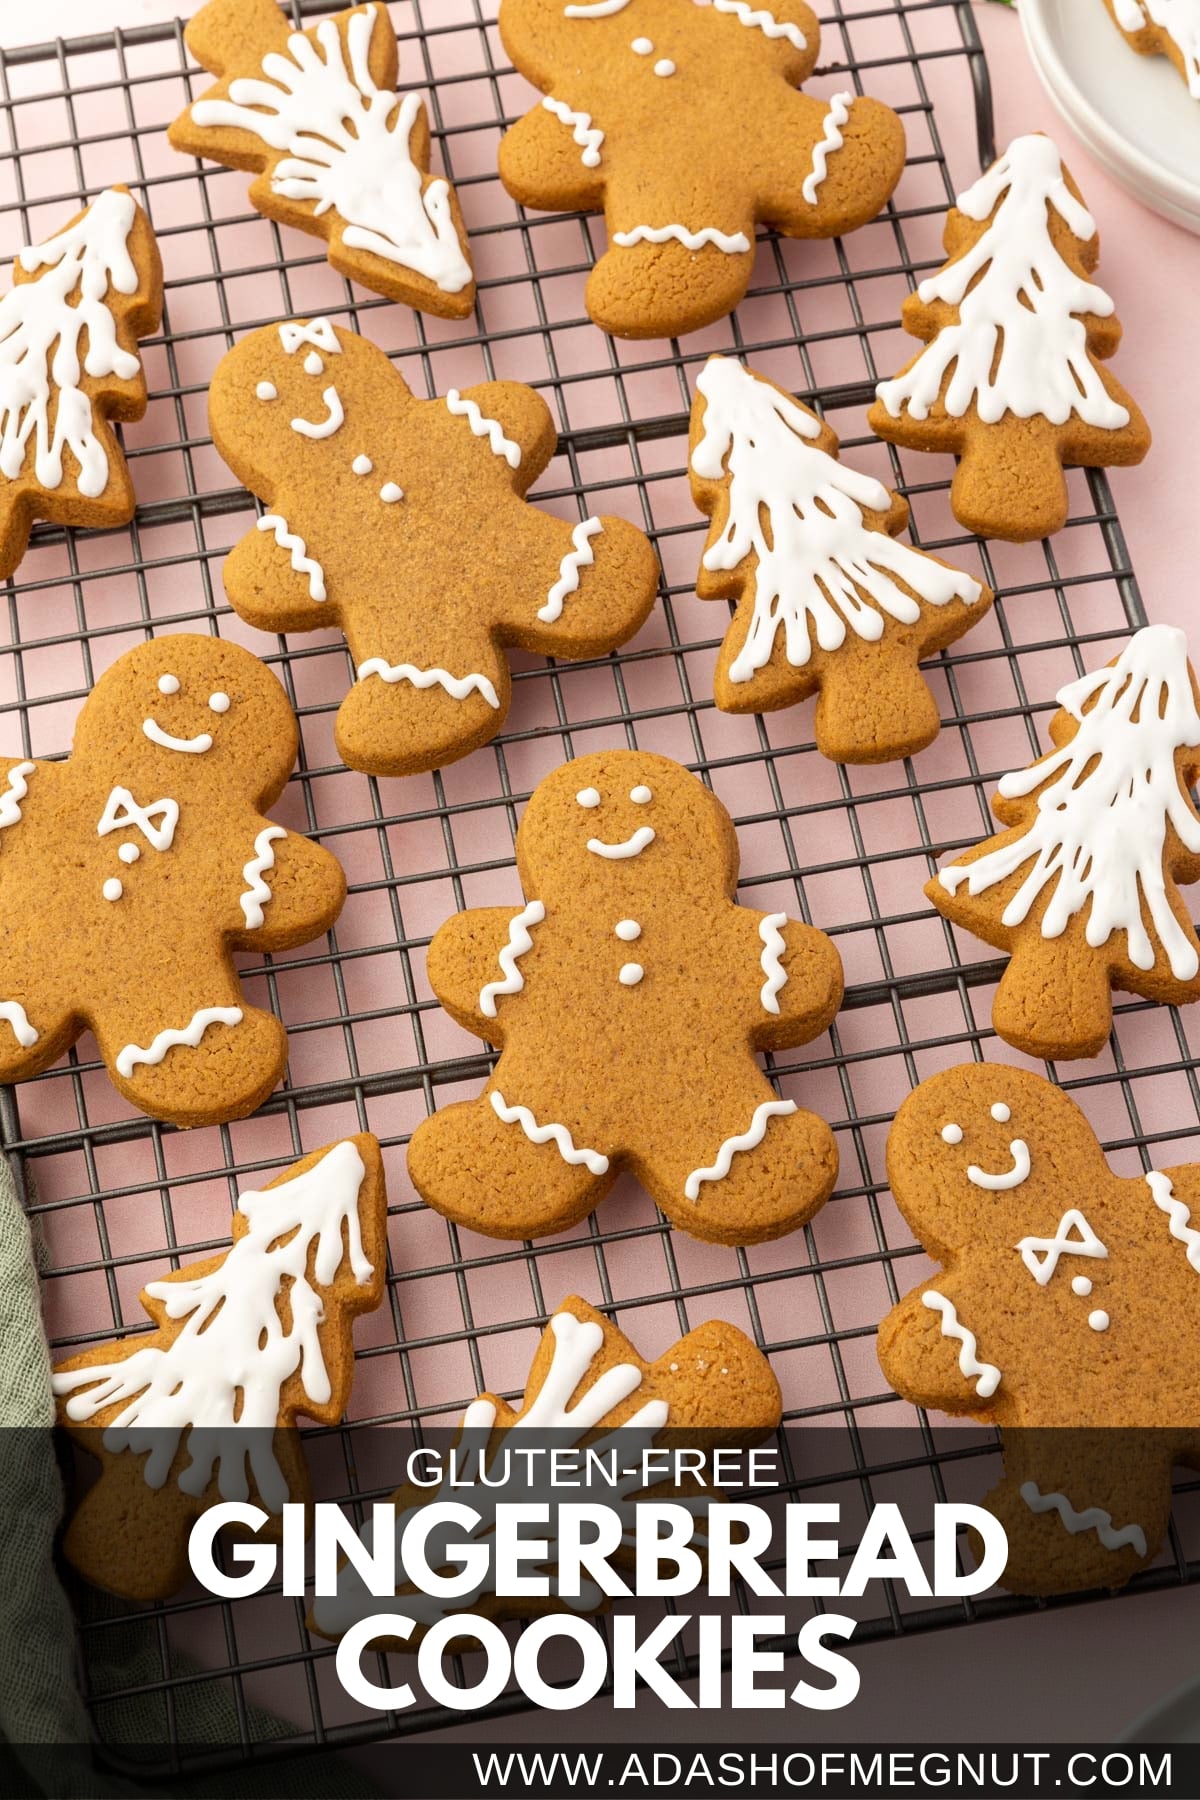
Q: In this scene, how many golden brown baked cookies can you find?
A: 13